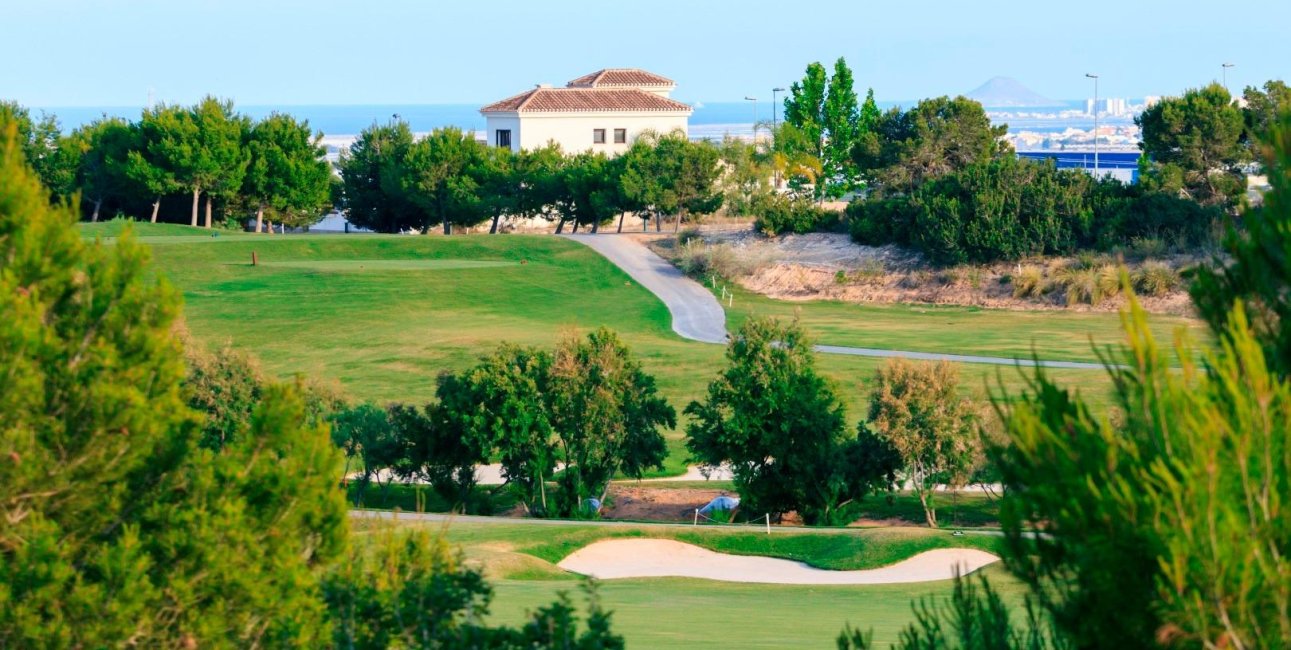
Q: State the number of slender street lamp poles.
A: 4